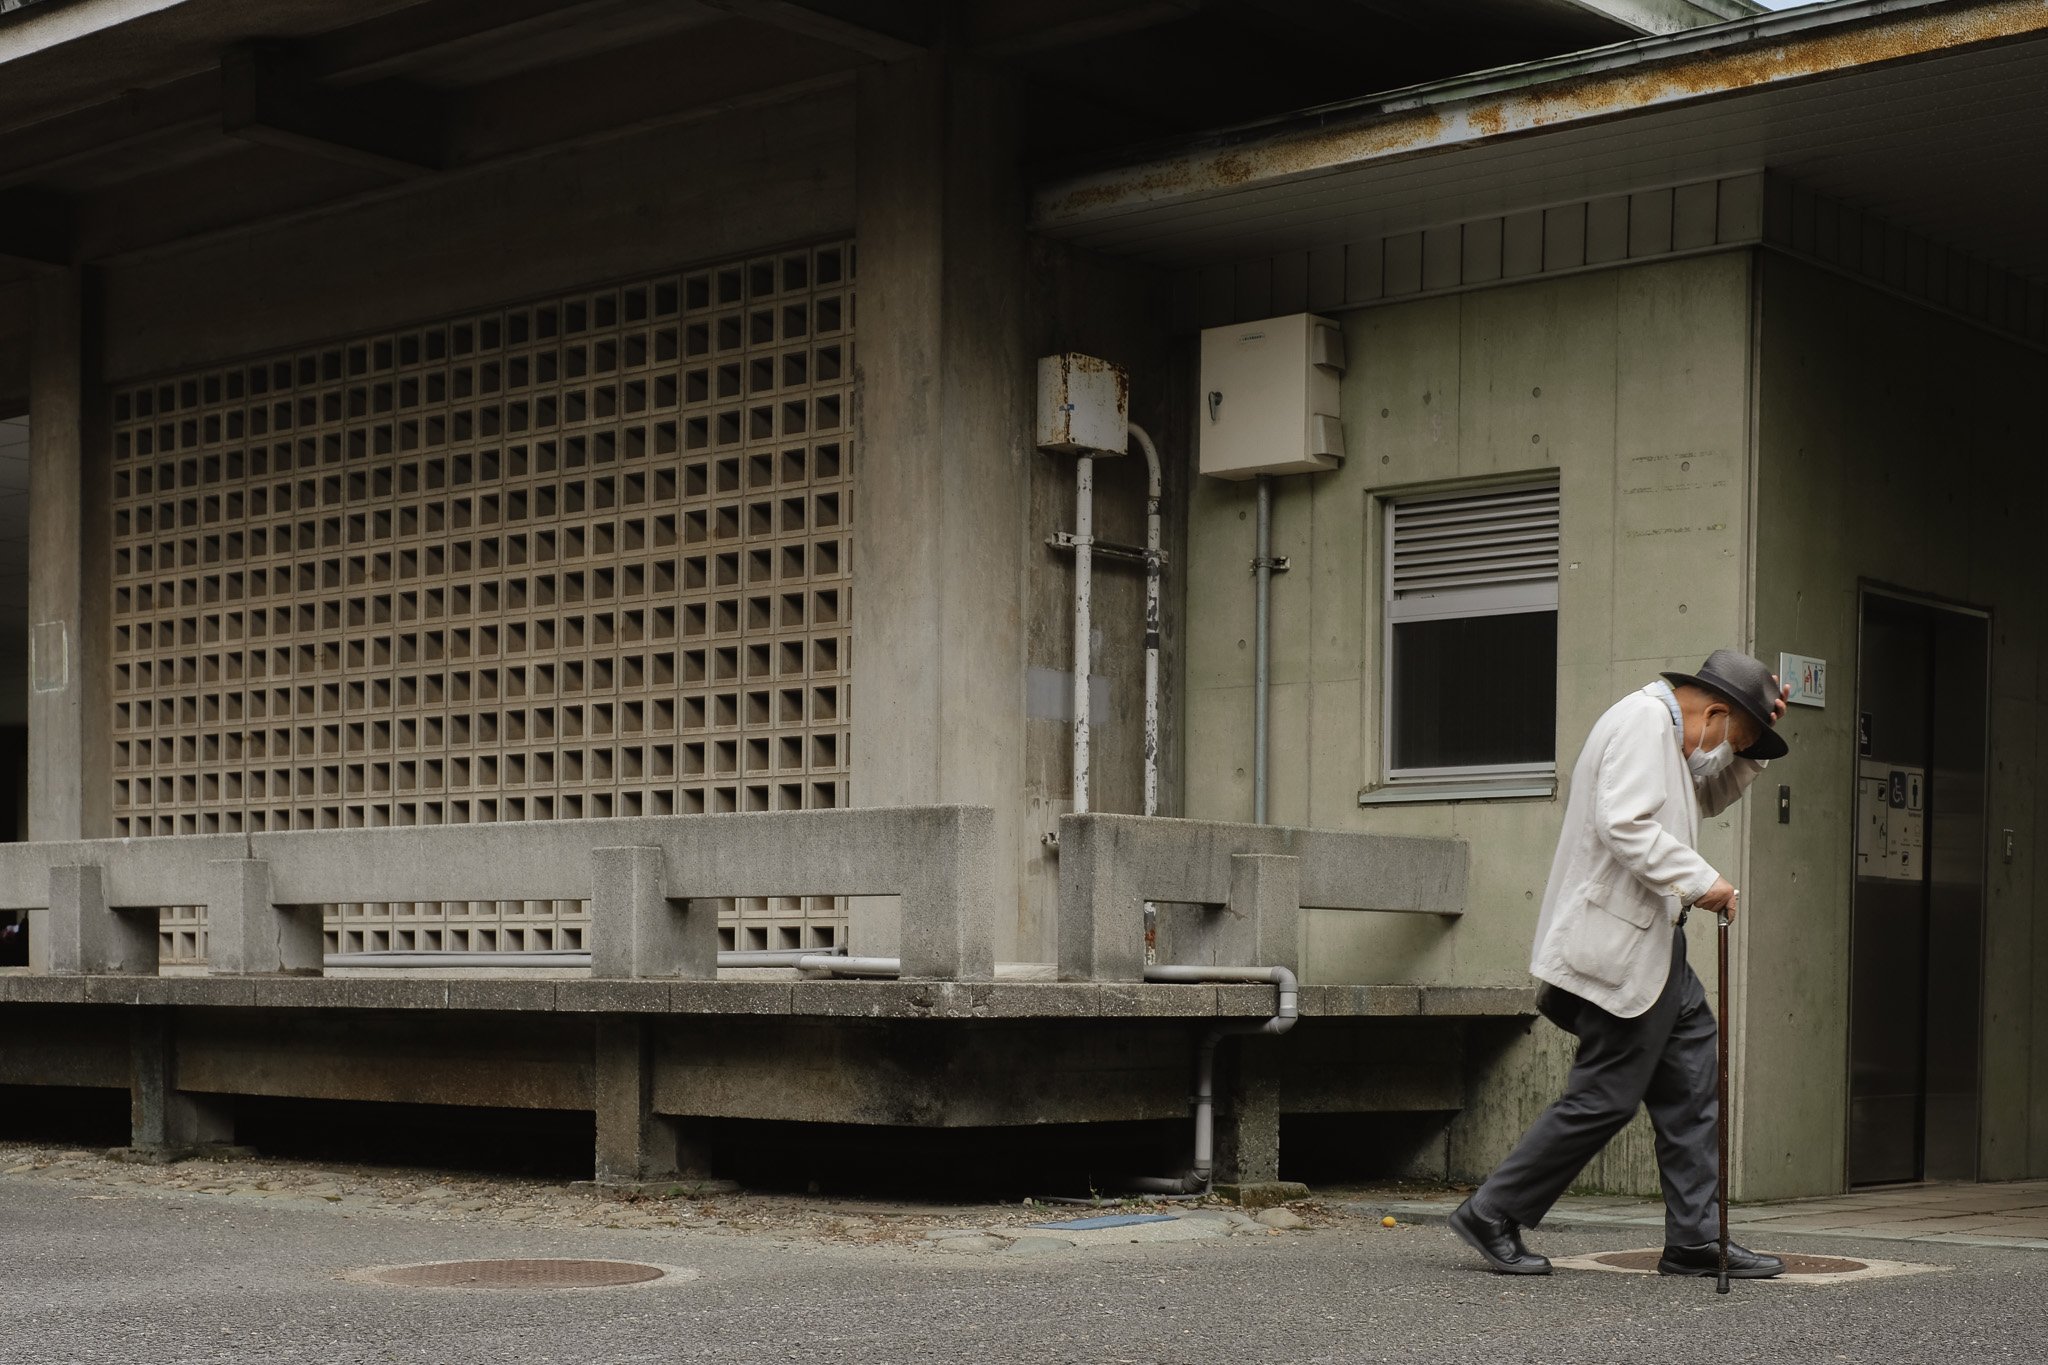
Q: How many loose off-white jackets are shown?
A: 1